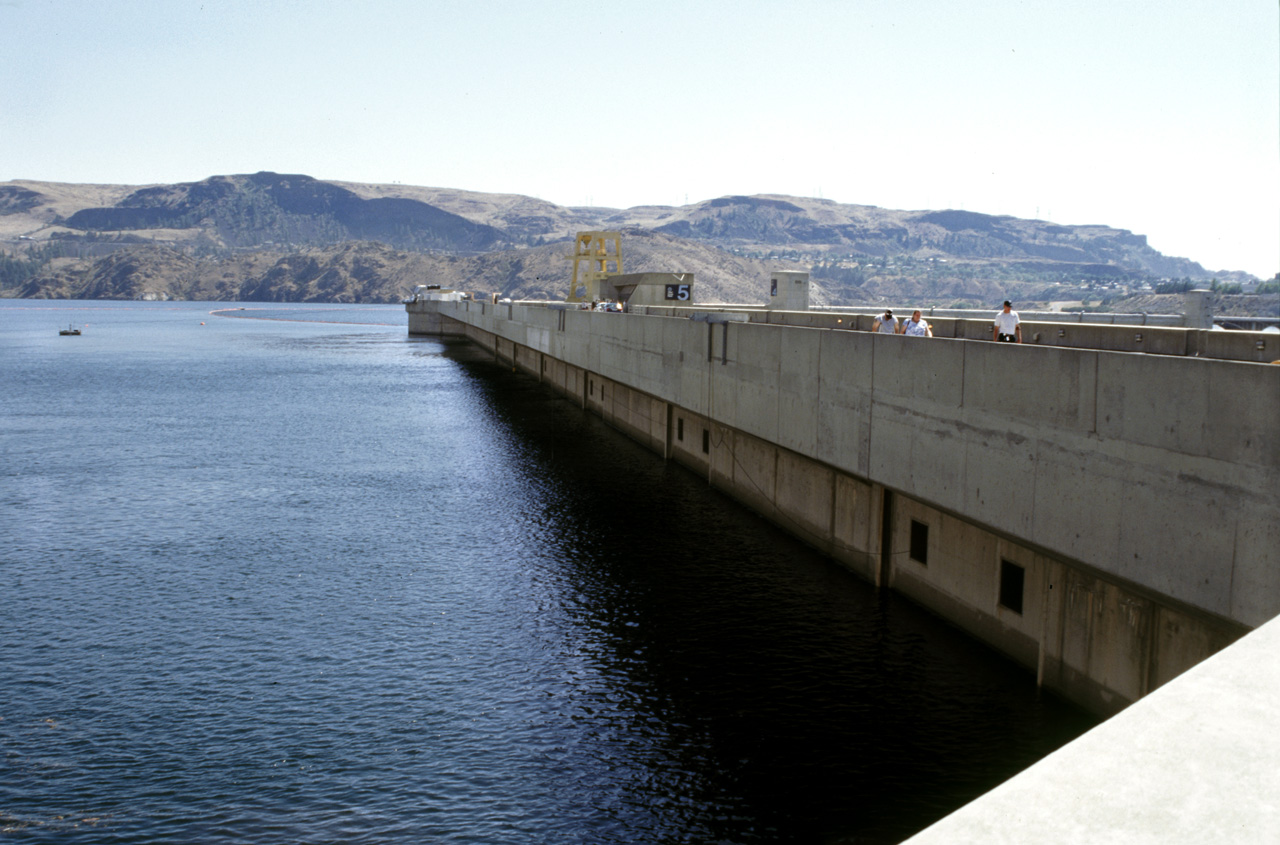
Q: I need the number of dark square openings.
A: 6